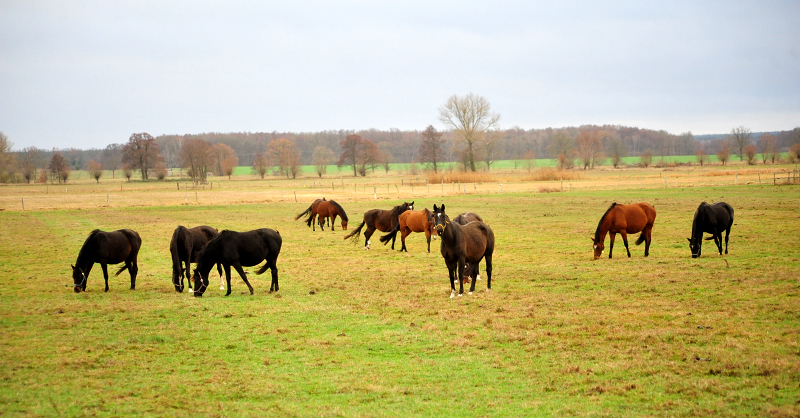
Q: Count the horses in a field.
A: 11